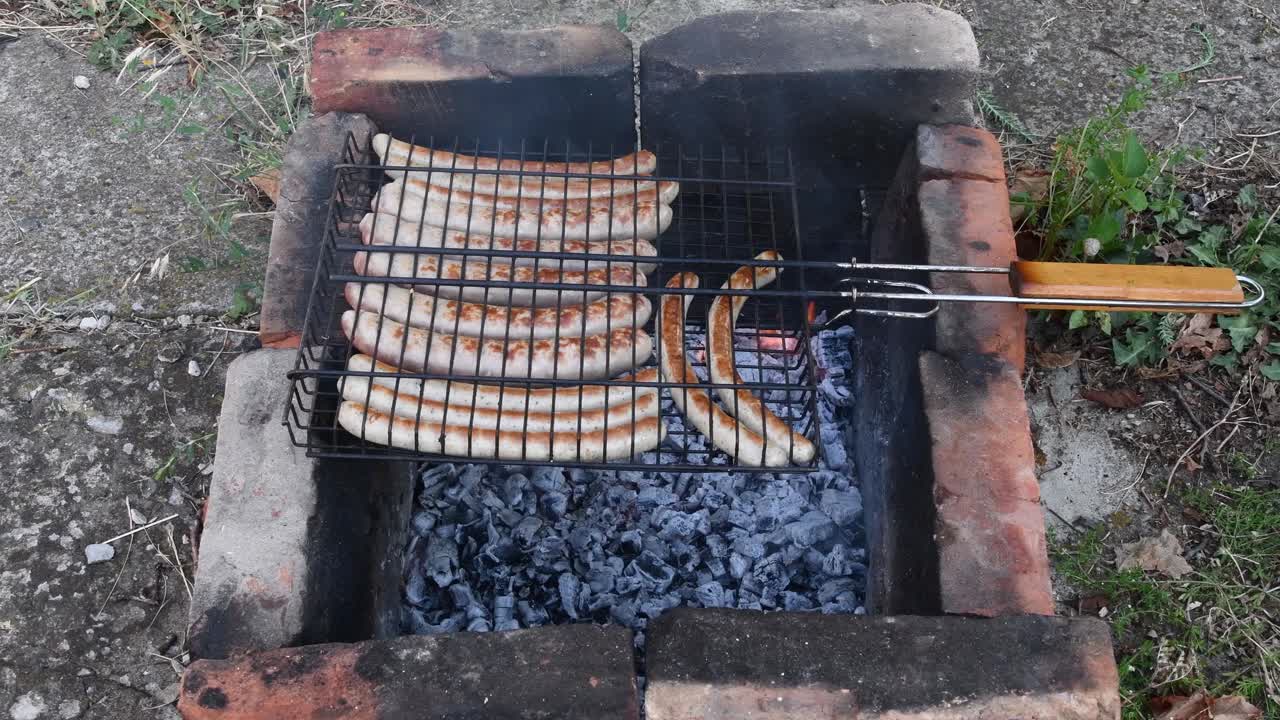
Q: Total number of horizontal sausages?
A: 11